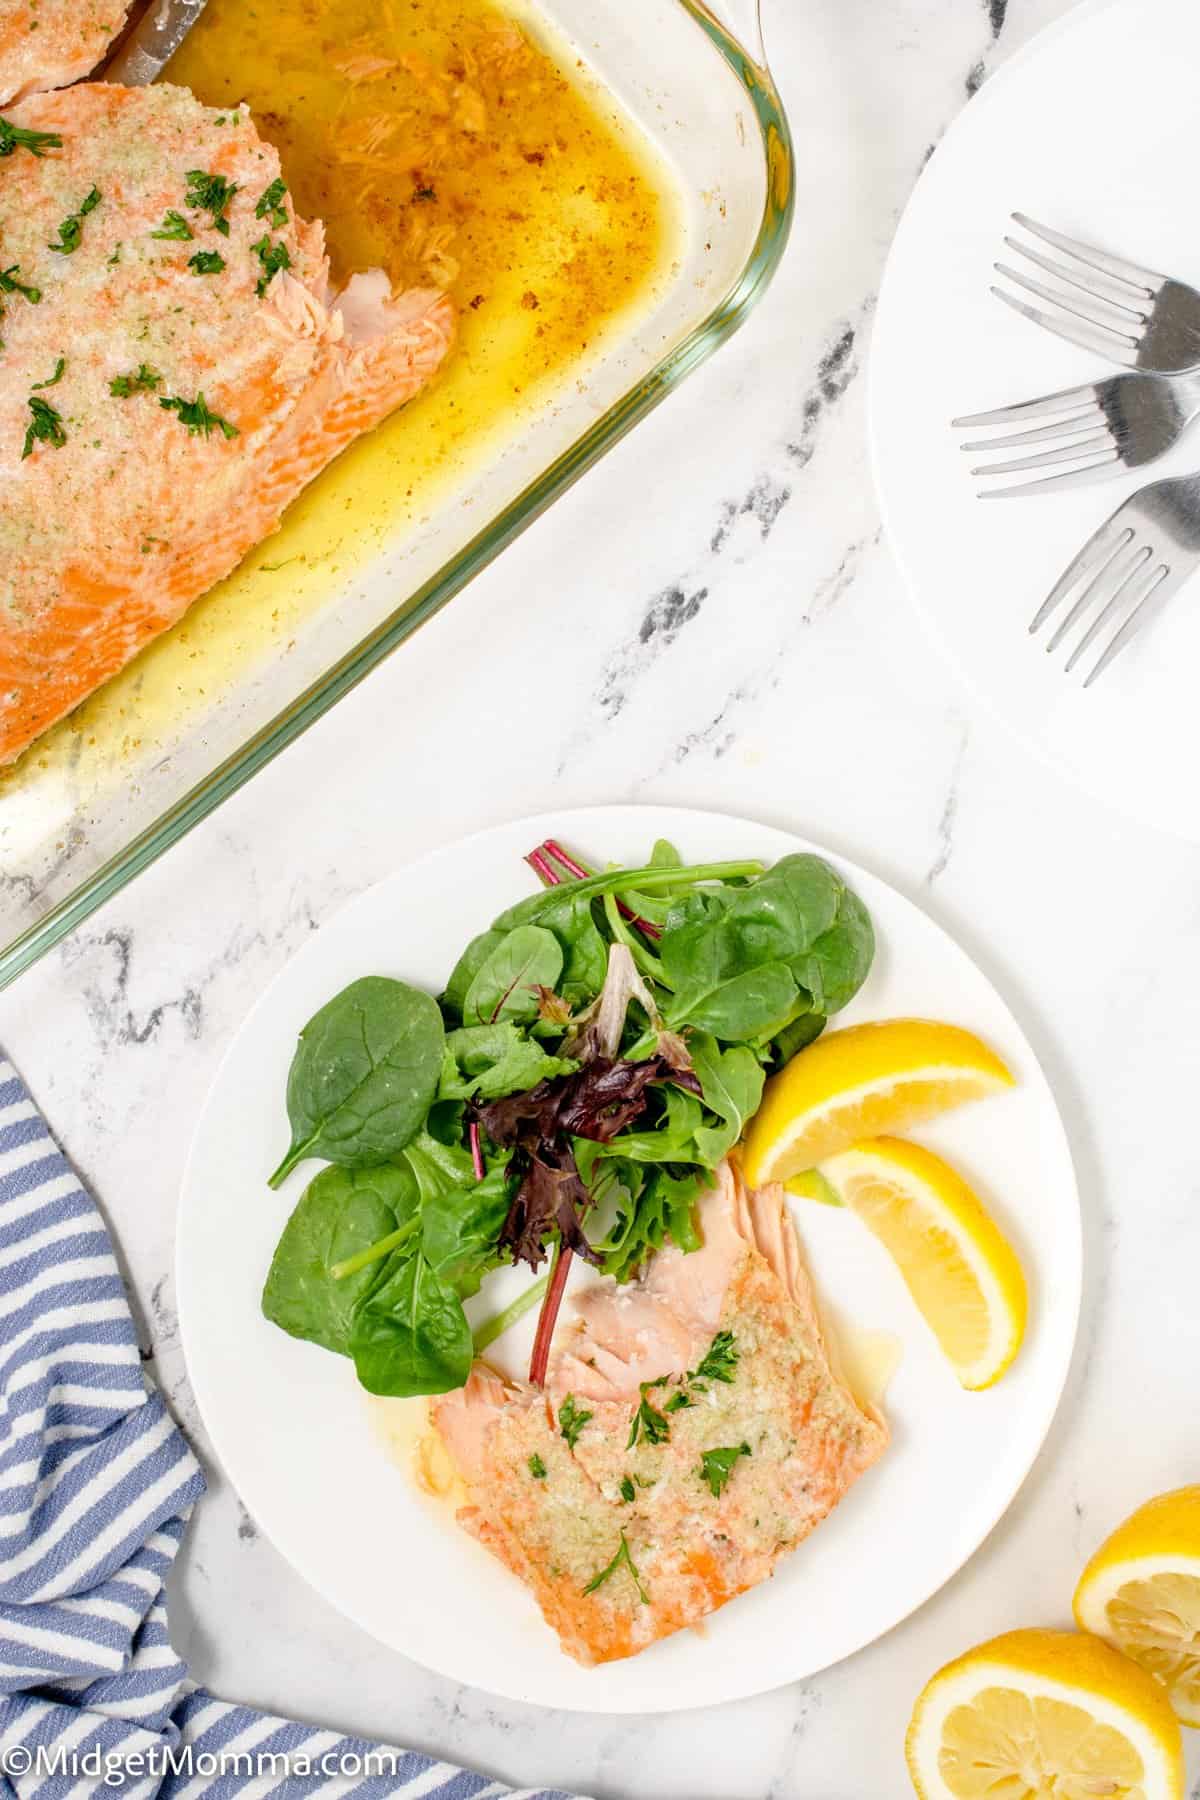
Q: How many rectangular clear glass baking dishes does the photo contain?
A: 1